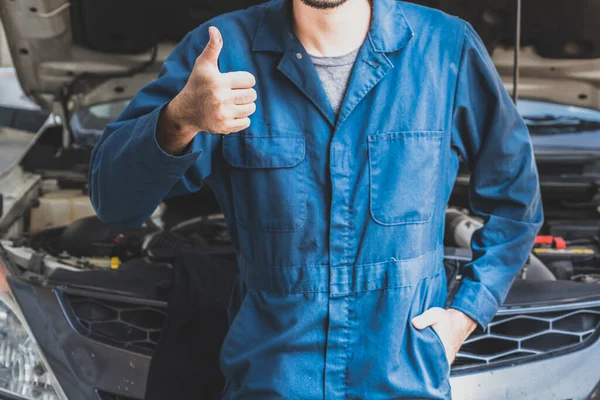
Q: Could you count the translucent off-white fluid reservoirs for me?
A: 1